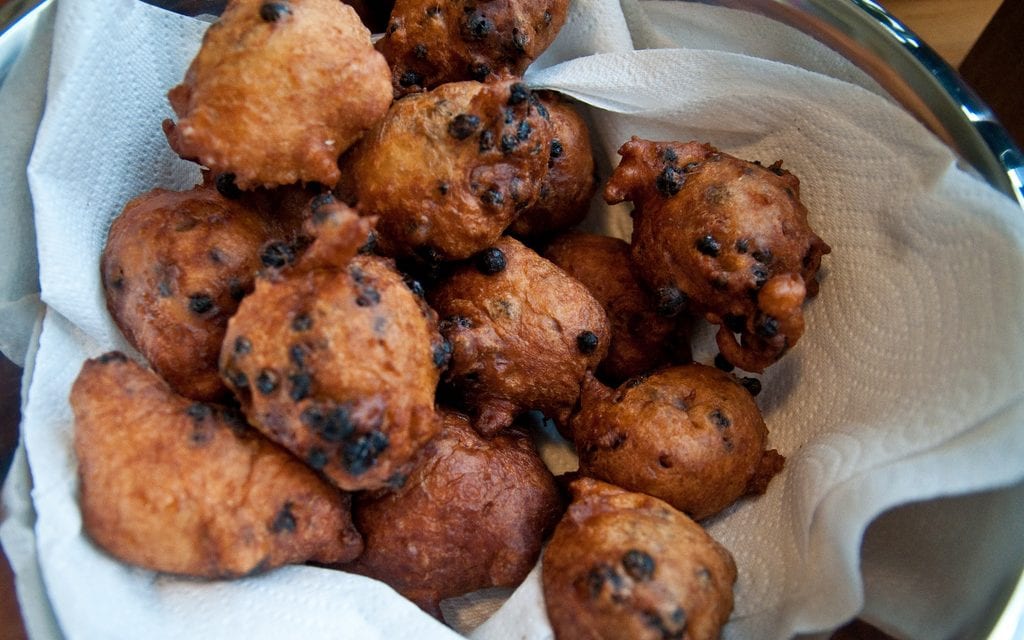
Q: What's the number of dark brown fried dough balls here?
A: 13